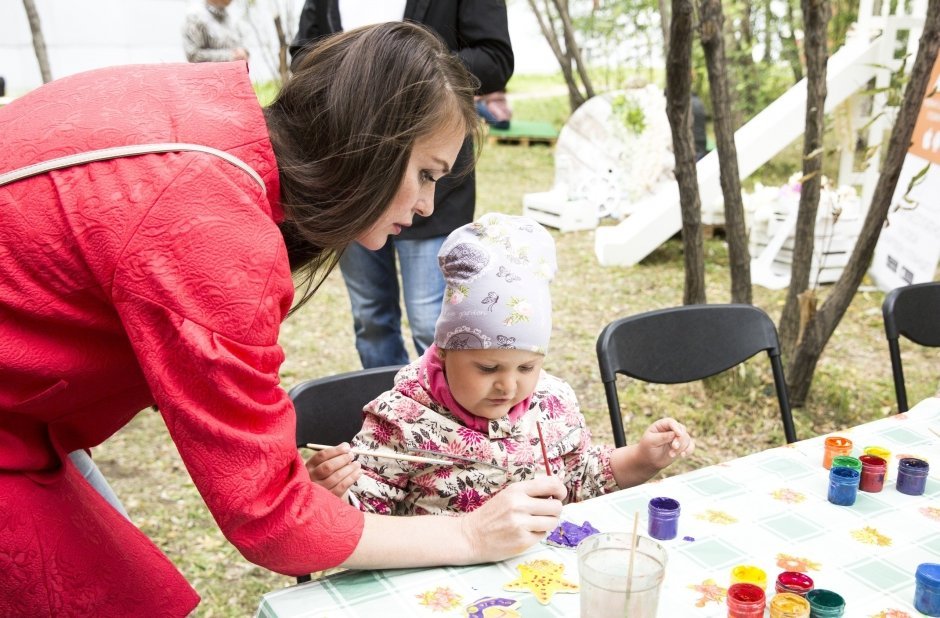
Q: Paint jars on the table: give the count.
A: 13